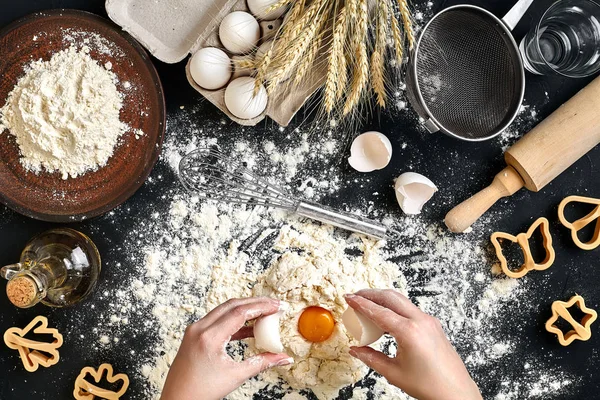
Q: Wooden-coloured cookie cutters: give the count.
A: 5